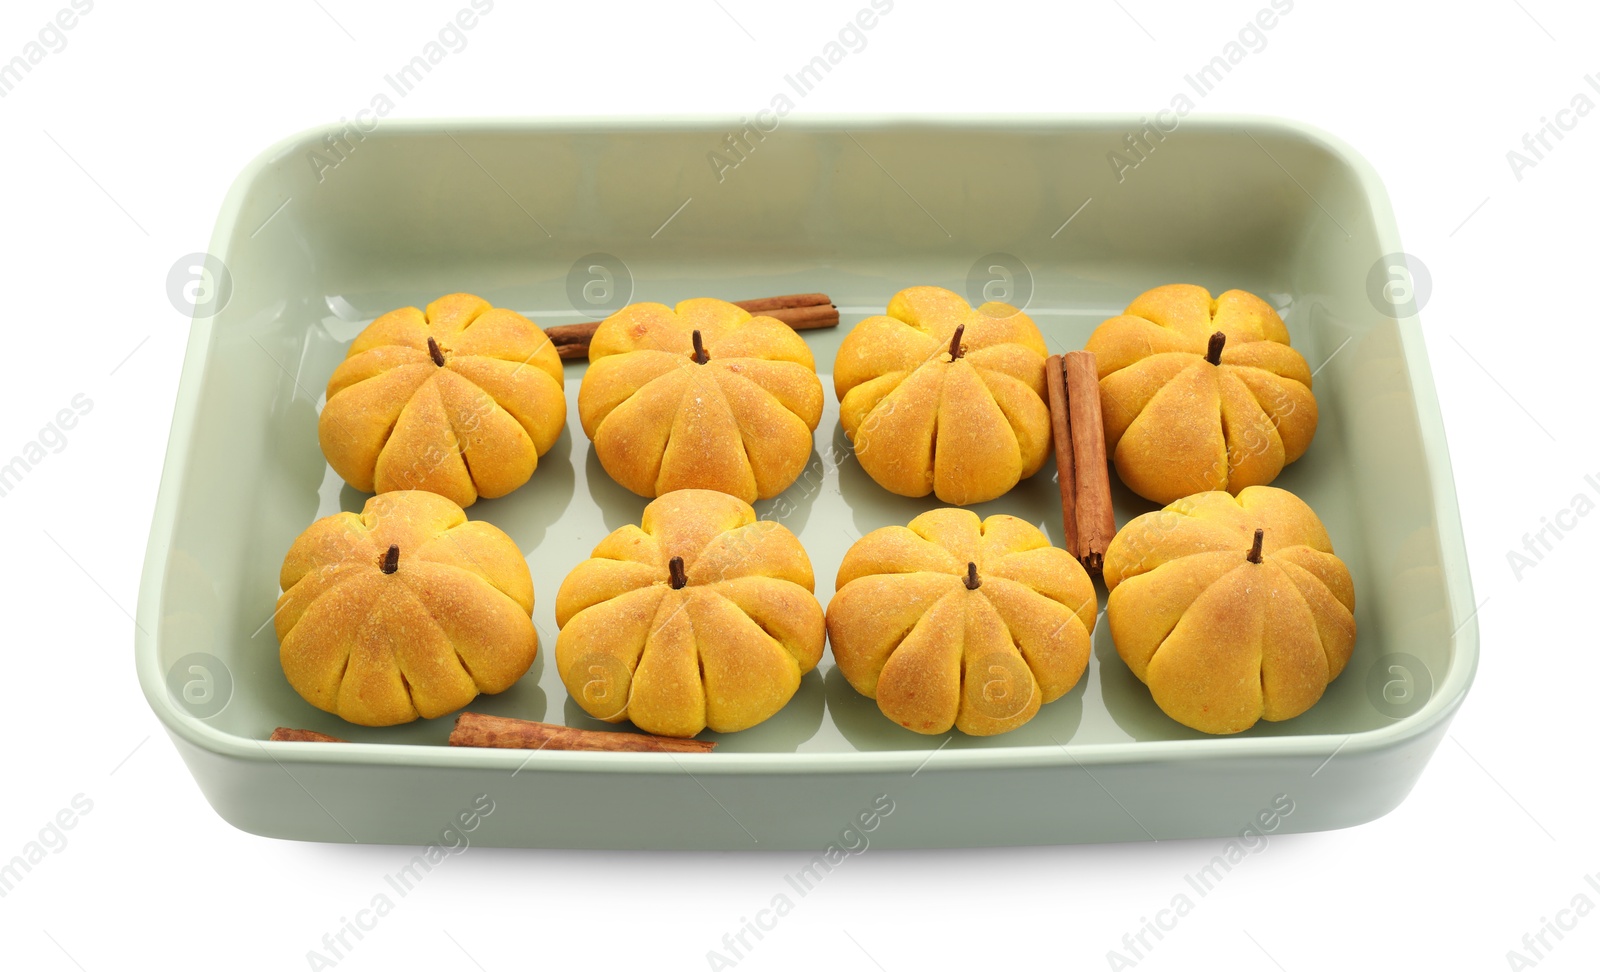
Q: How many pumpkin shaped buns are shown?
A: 8